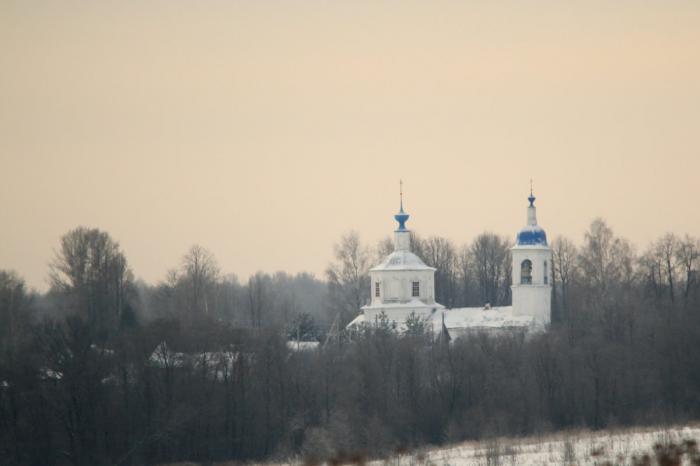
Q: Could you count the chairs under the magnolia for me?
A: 0